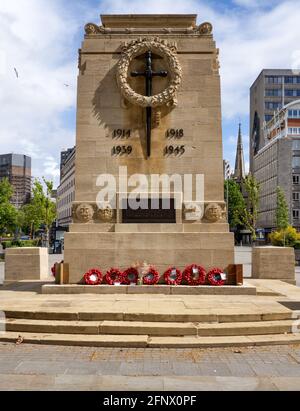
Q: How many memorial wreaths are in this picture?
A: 7